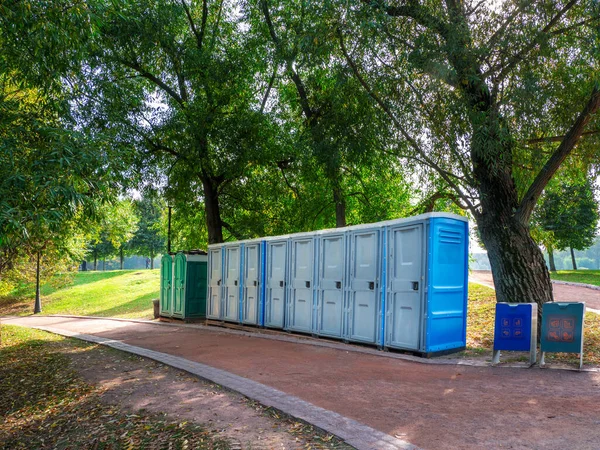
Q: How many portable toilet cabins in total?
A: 10